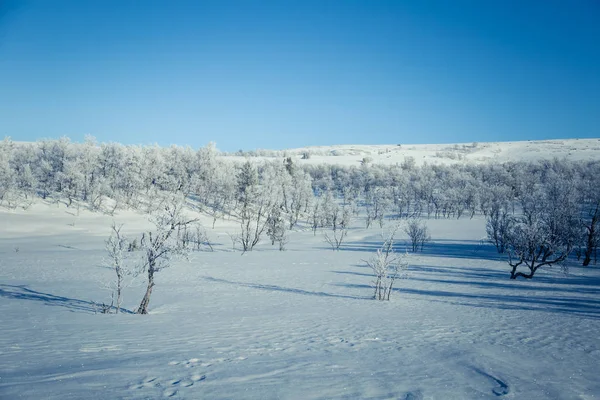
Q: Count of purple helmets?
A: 0